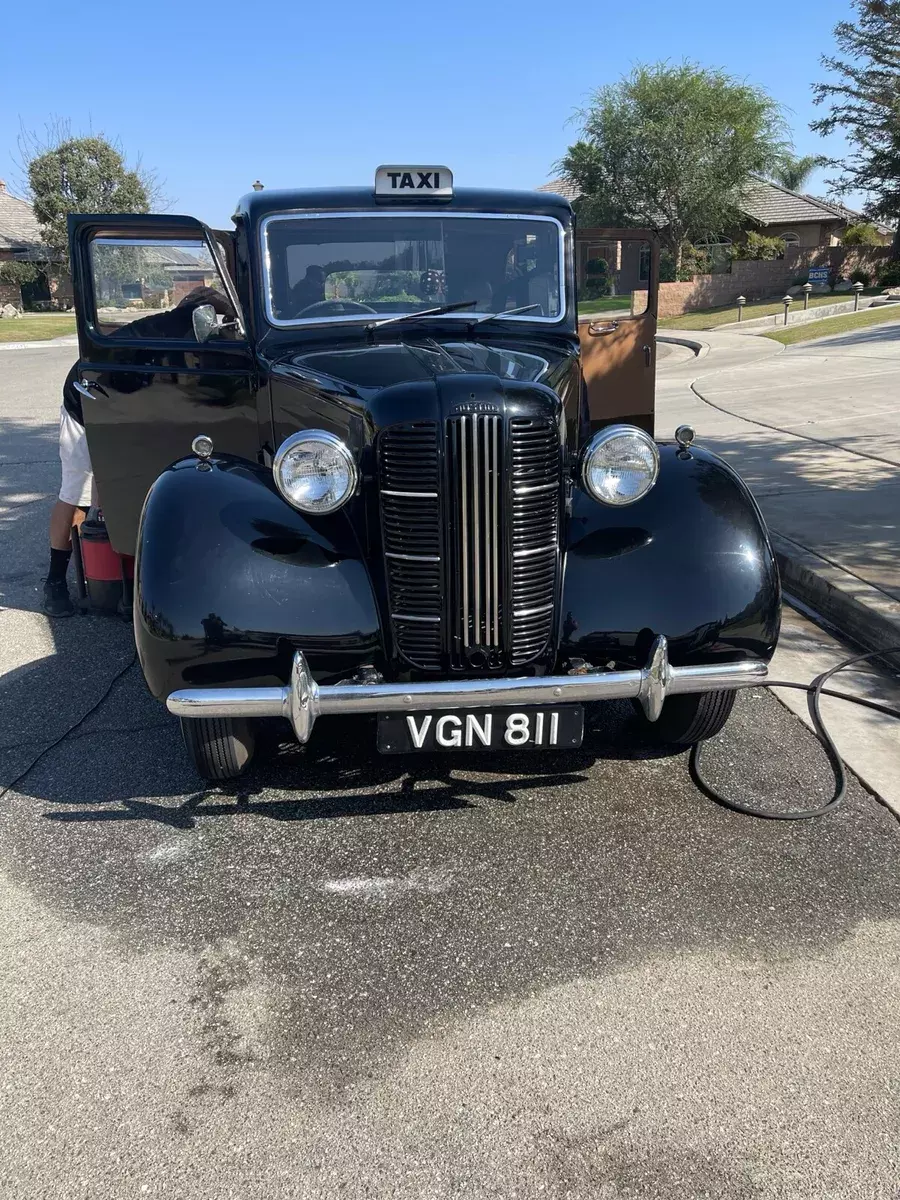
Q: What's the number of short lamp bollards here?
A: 4